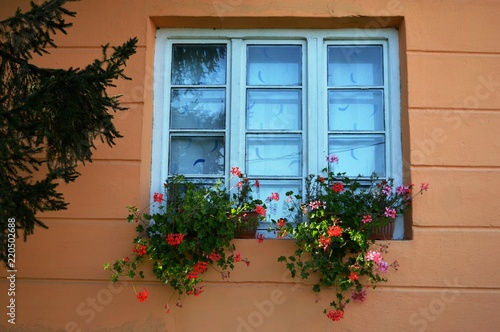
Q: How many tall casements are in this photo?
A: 3